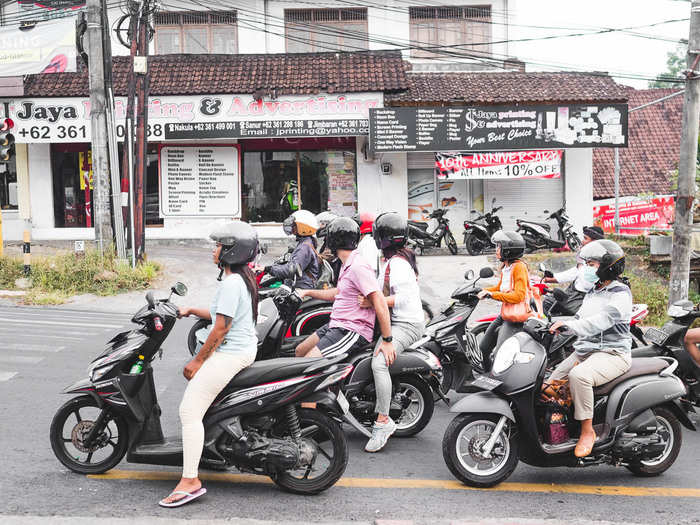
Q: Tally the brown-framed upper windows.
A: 3